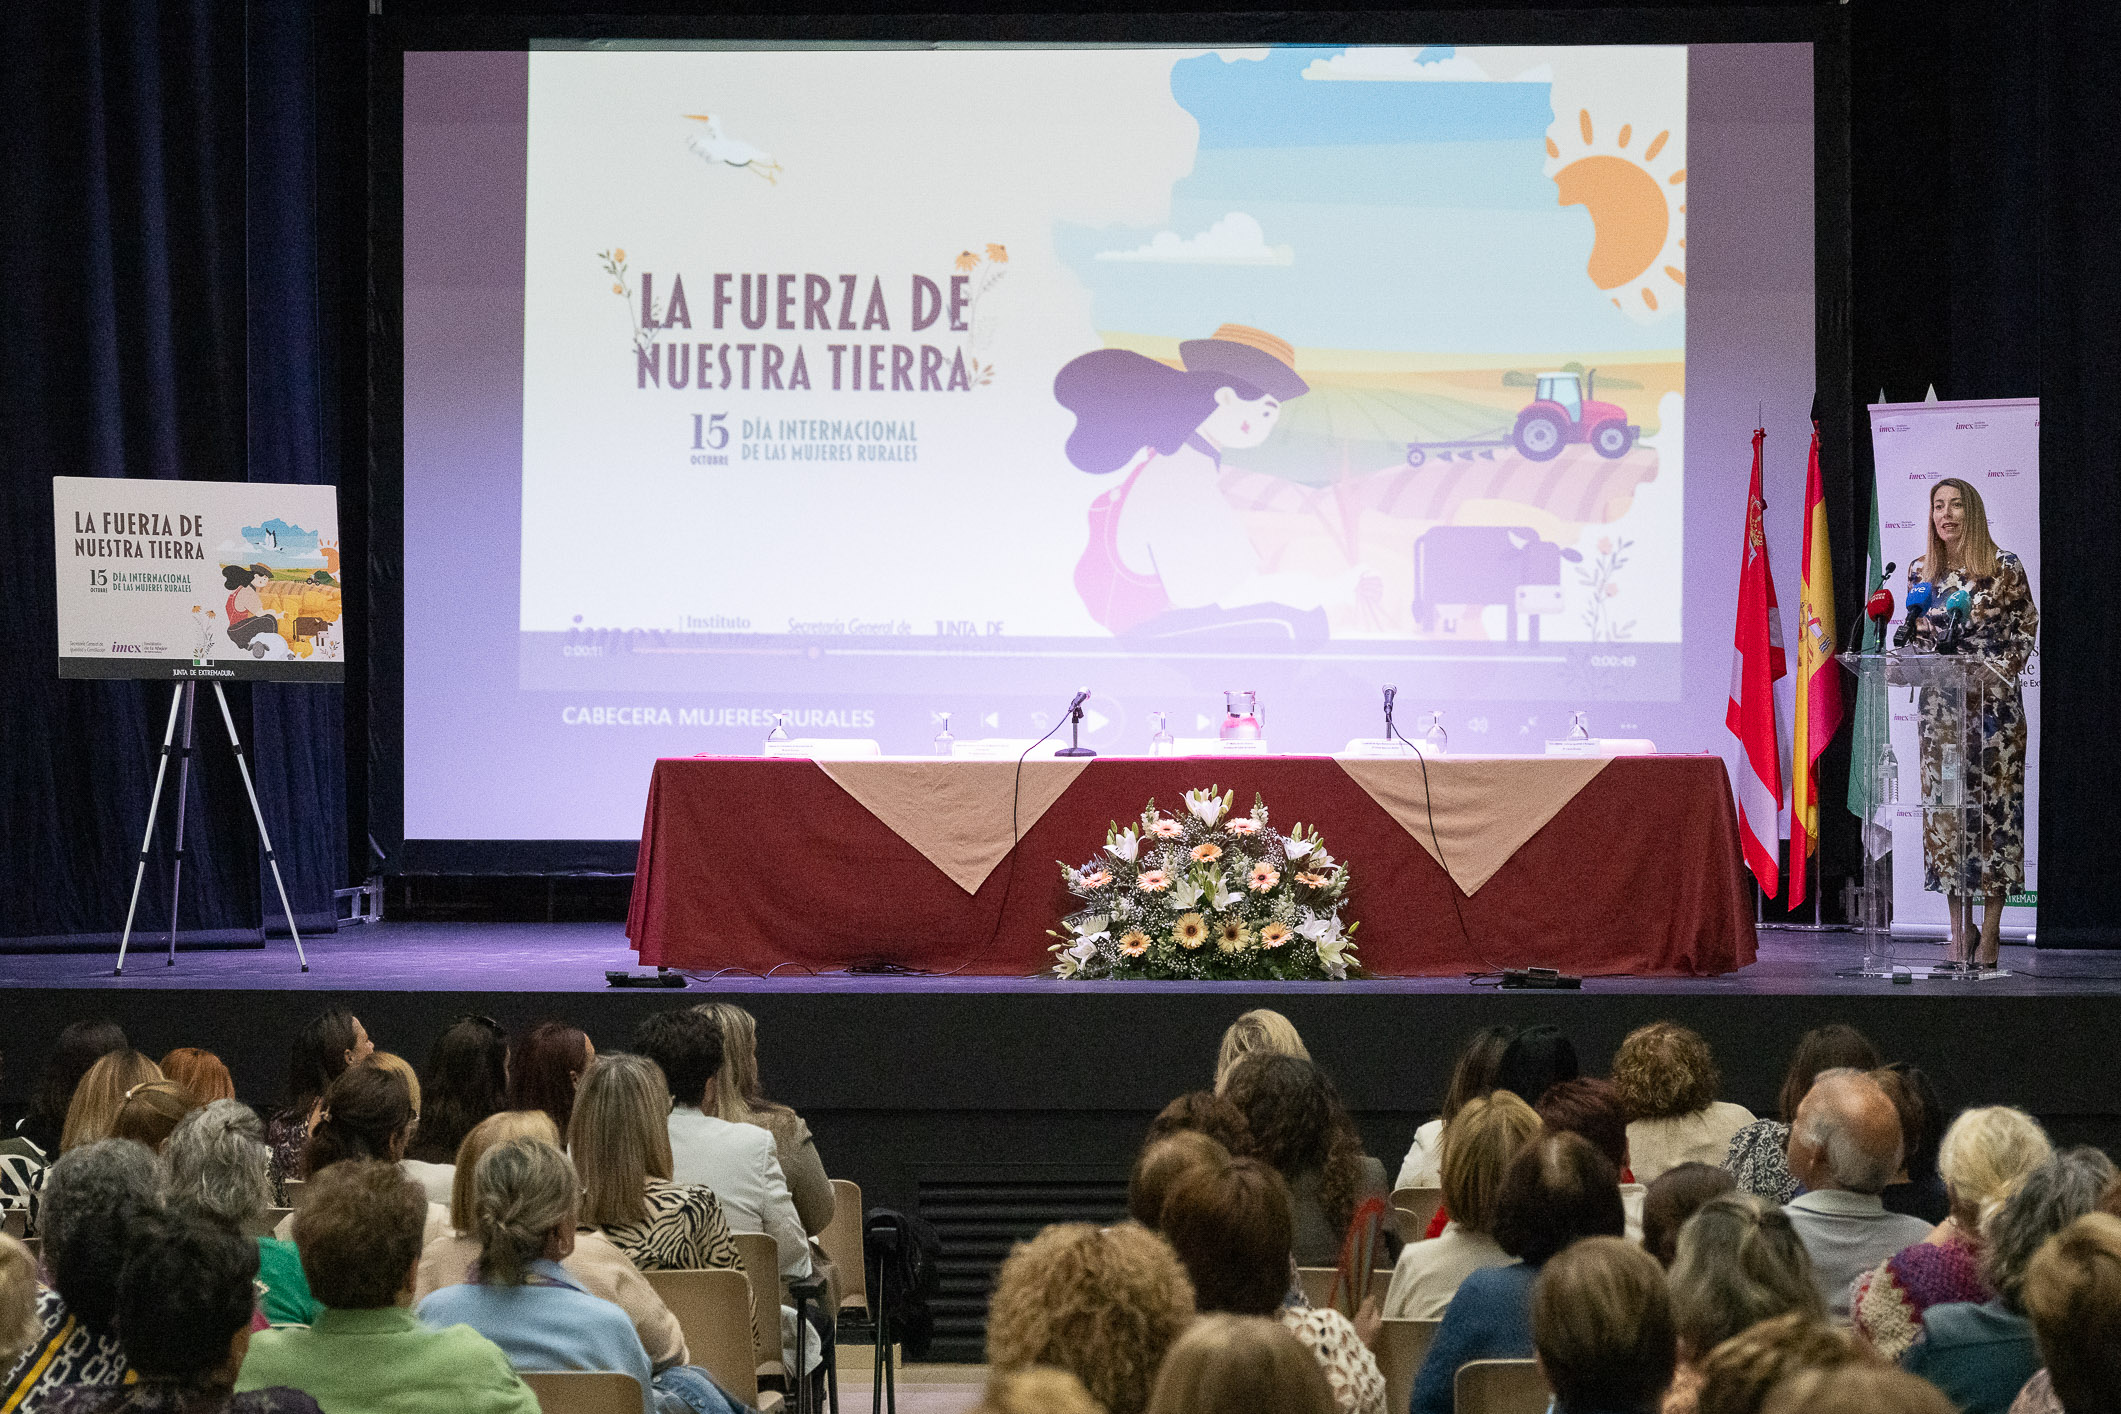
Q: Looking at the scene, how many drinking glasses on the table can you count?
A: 5